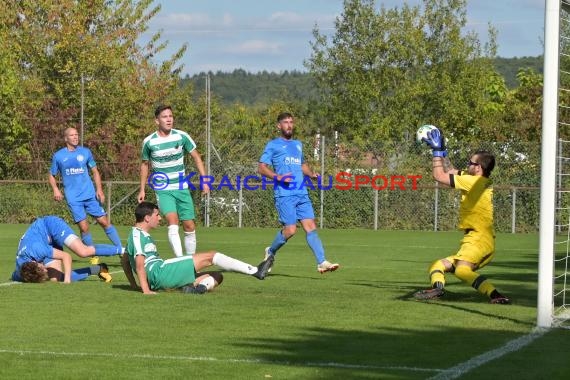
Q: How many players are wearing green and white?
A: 2